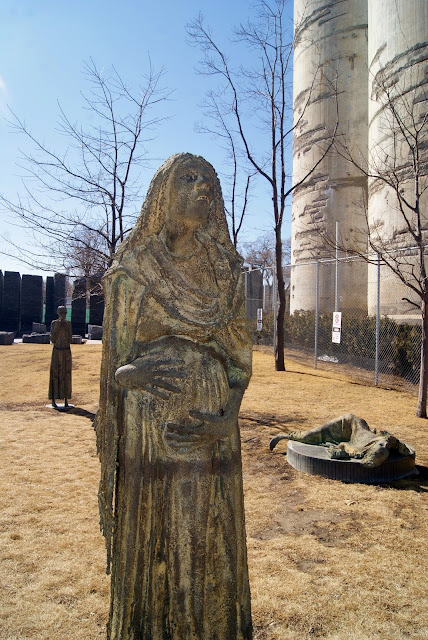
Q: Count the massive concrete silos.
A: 2